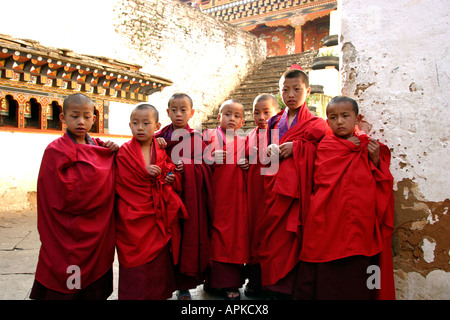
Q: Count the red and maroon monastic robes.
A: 7